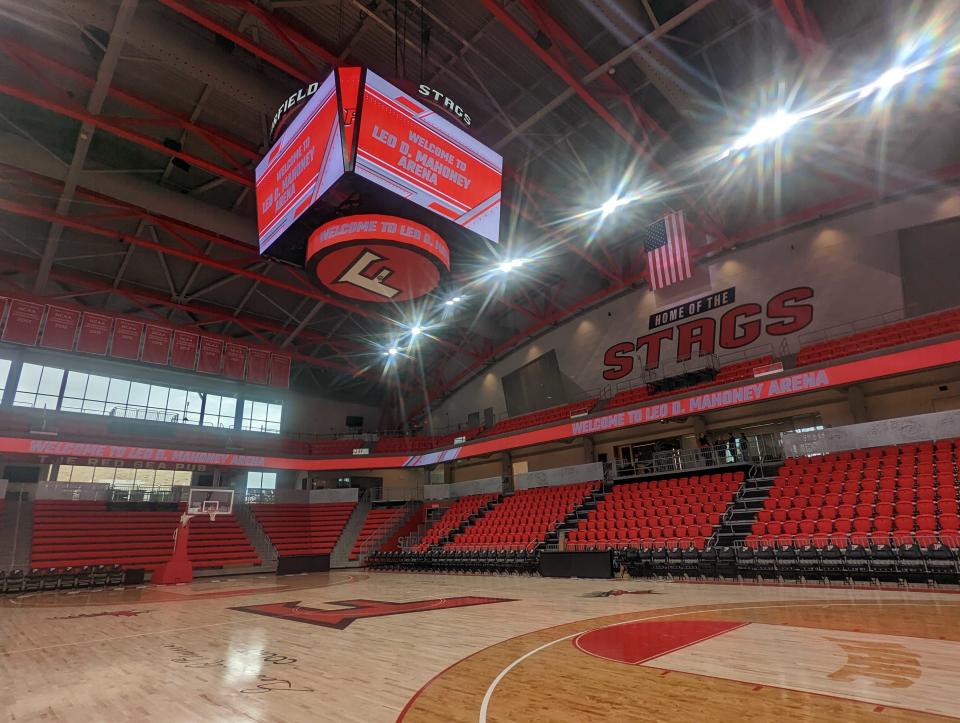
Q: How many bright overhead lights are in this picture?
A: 7